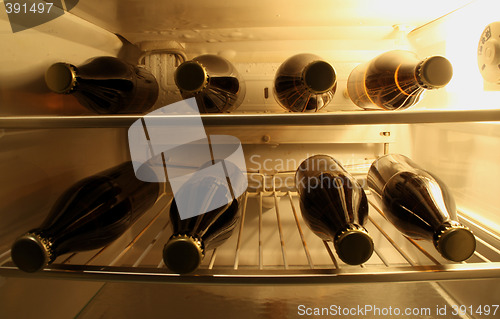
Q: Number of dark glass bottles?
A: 8